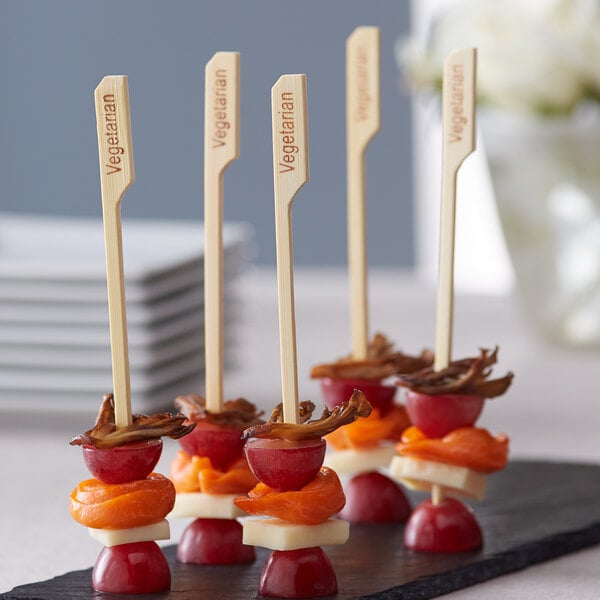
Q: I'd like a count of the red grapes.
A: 10